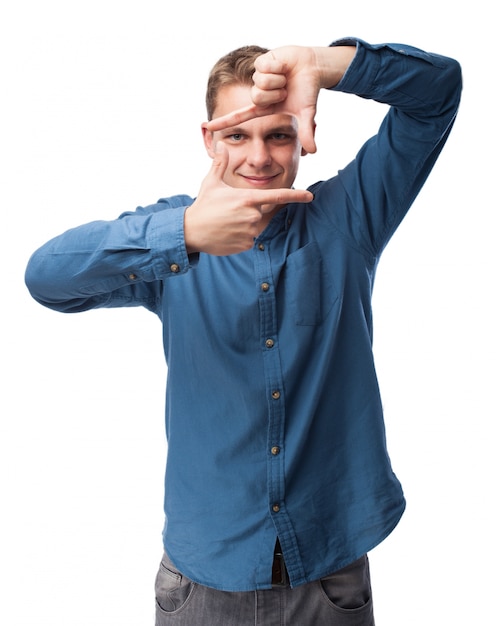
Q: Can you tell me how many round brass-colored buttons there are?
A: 8